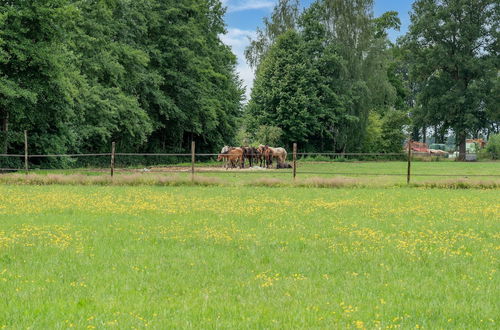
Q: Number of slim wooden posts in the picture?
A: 5